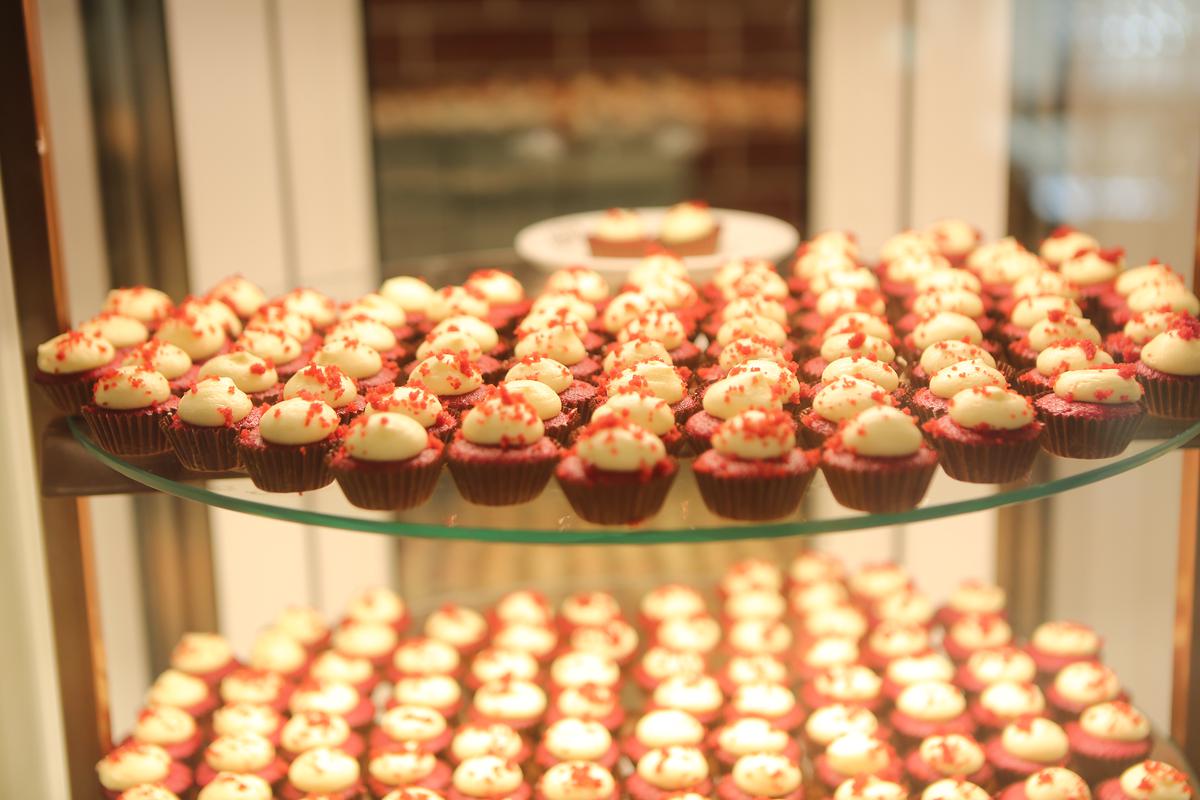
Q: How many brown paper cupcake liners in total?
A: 12